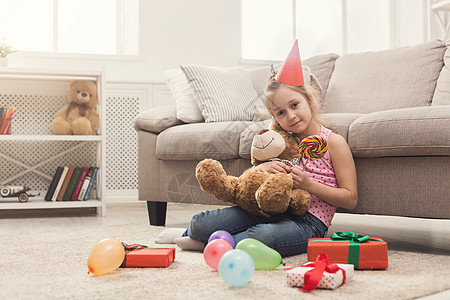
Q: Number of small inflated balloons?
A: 5